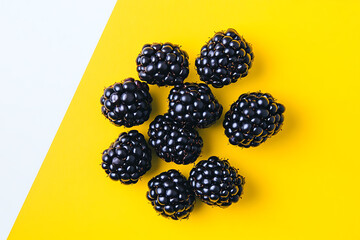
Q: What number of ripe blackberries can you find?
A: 9